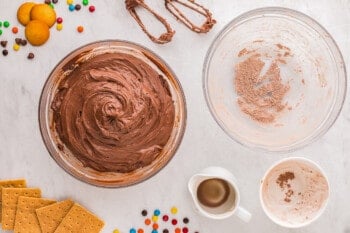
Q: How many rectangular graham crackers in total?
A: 5